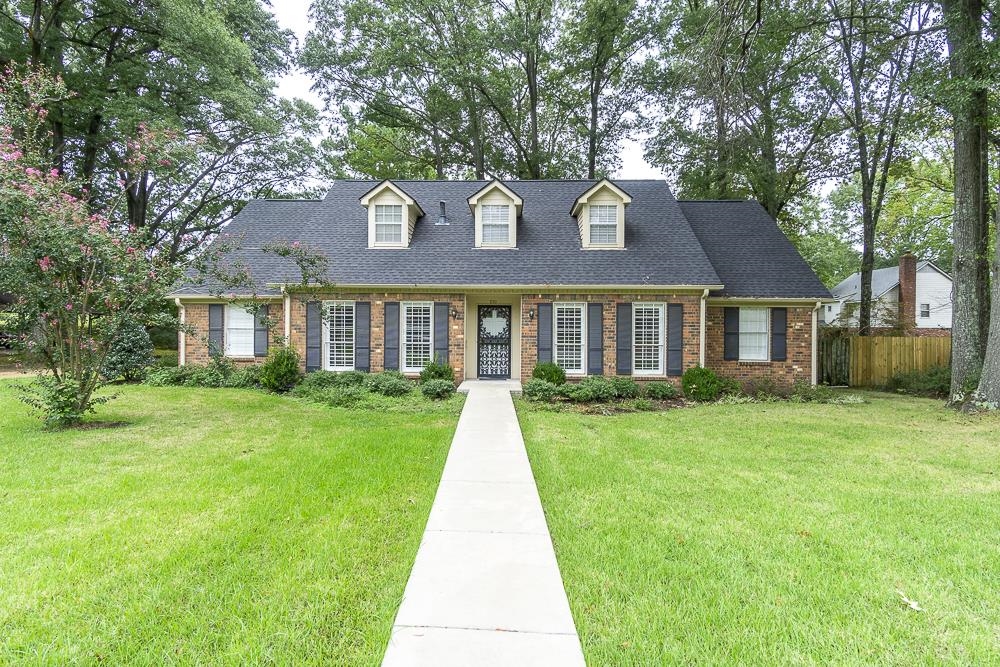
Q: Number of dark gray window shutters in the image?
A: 12